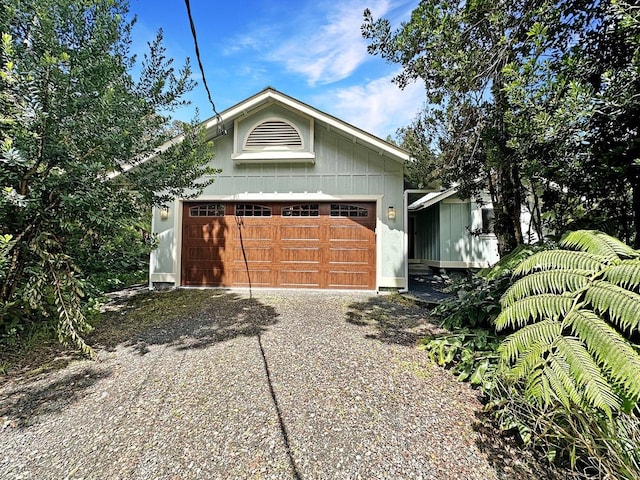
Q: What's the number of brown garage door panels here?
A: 12